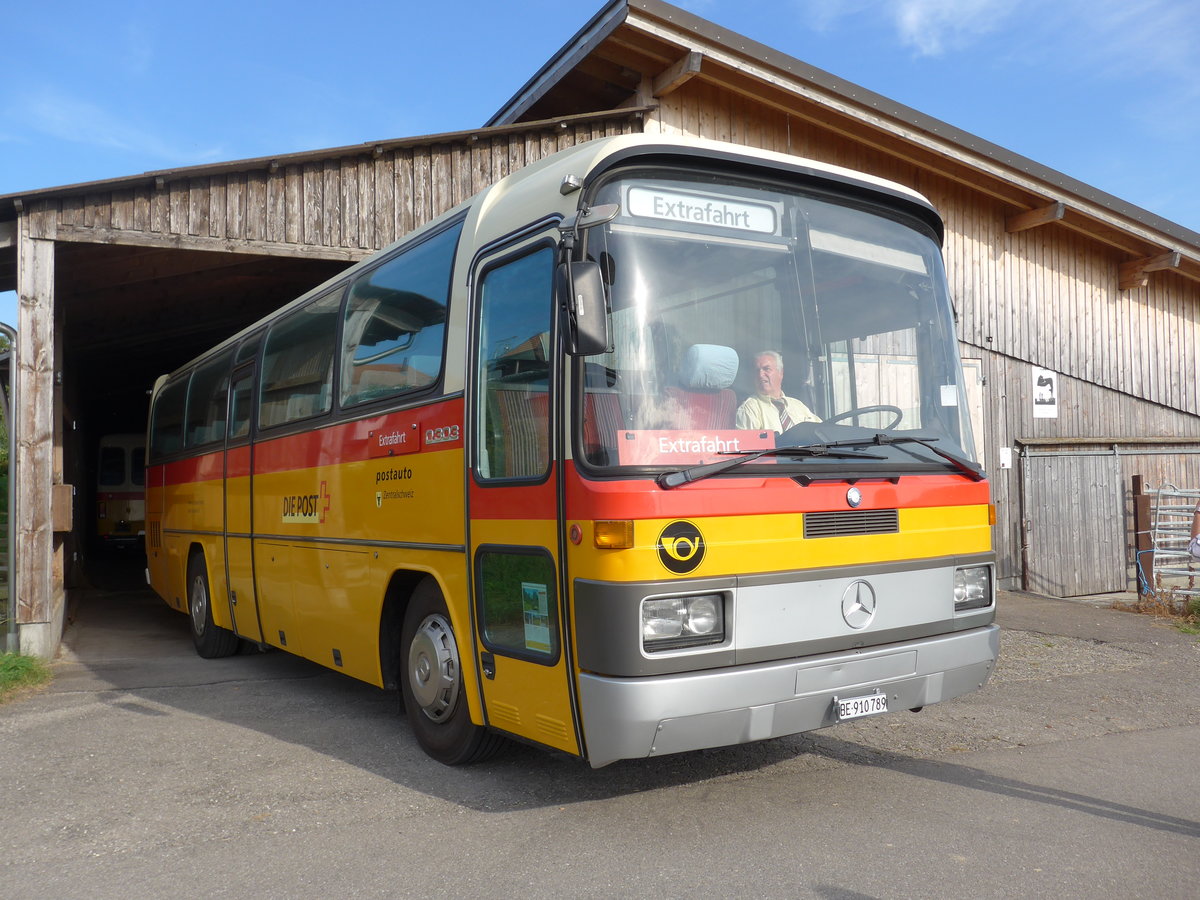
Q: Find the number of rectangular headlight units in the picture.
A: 2